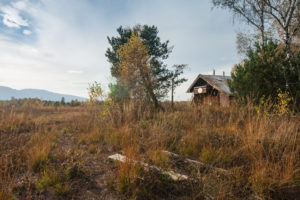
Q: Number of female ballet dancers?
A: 0